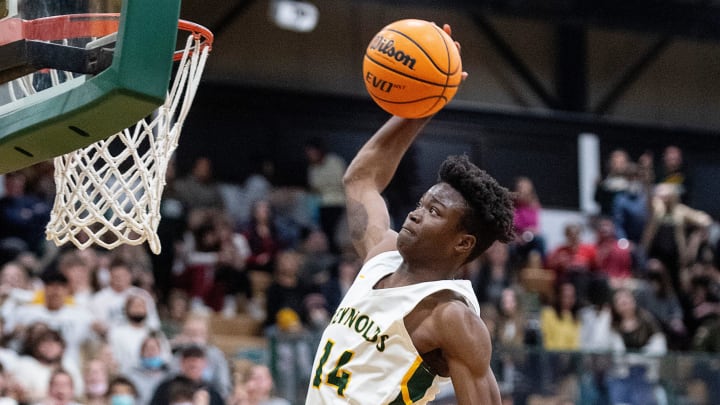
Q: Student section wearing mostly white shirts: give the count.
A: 1